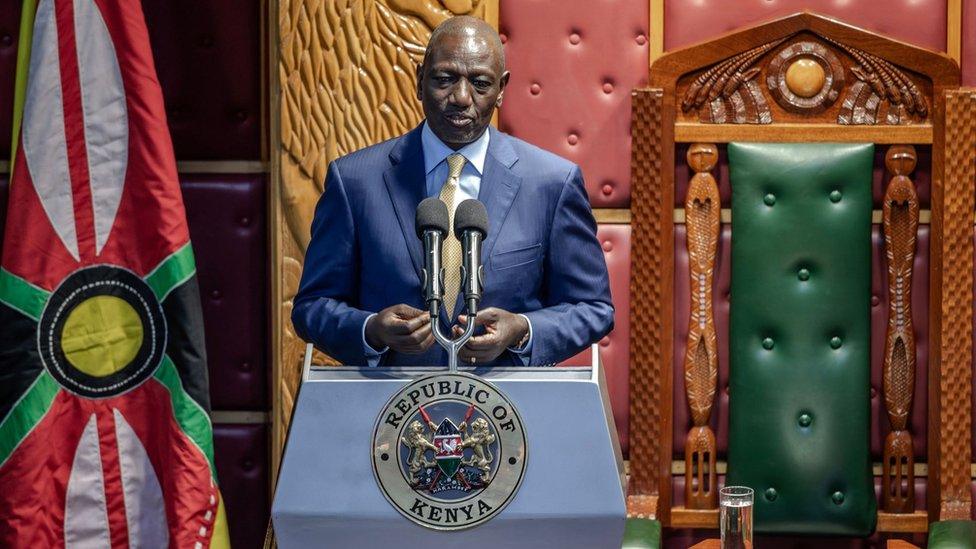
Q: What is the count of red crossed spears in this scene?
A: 2